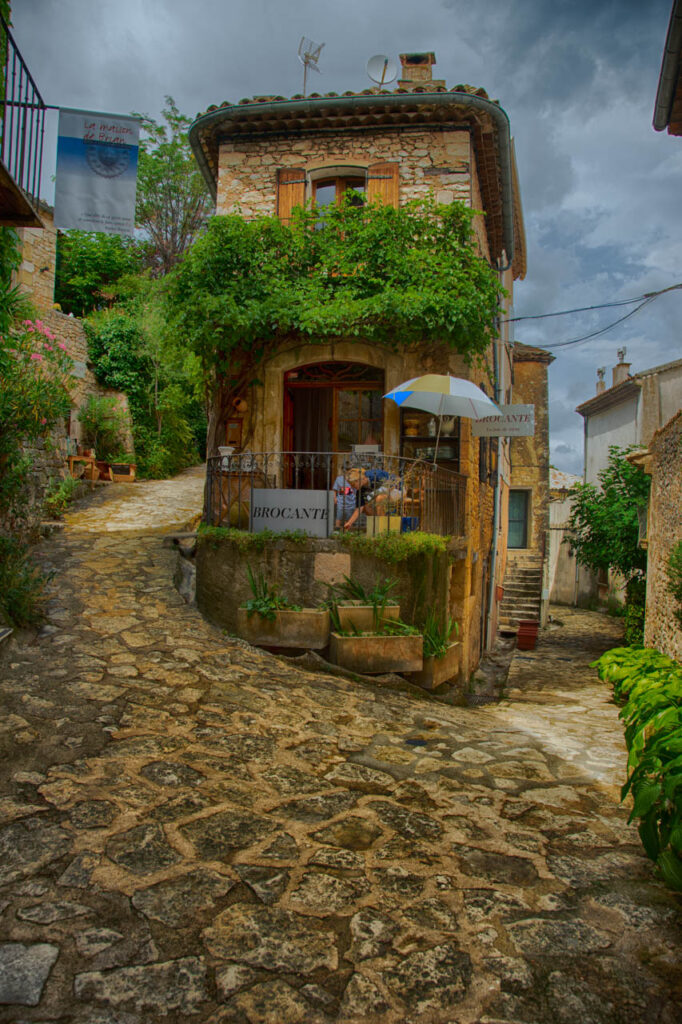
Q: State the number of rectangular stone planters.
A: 4